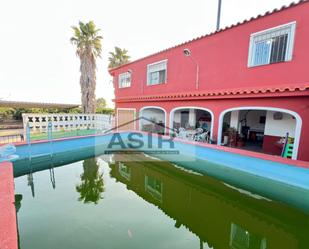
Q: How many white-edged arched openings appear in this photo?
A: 3